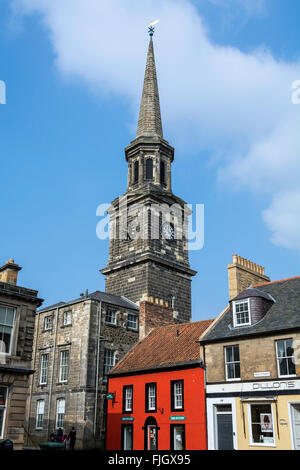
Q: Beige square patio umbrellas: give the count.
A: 0